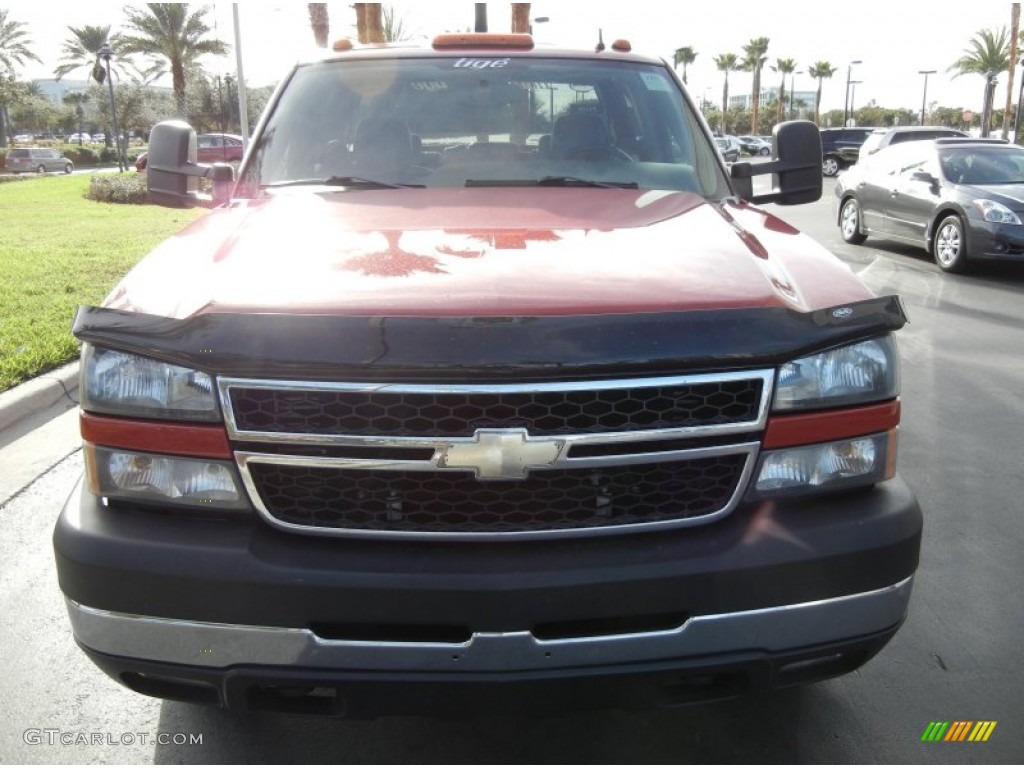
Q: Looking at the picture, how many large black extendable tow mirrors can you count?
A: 2